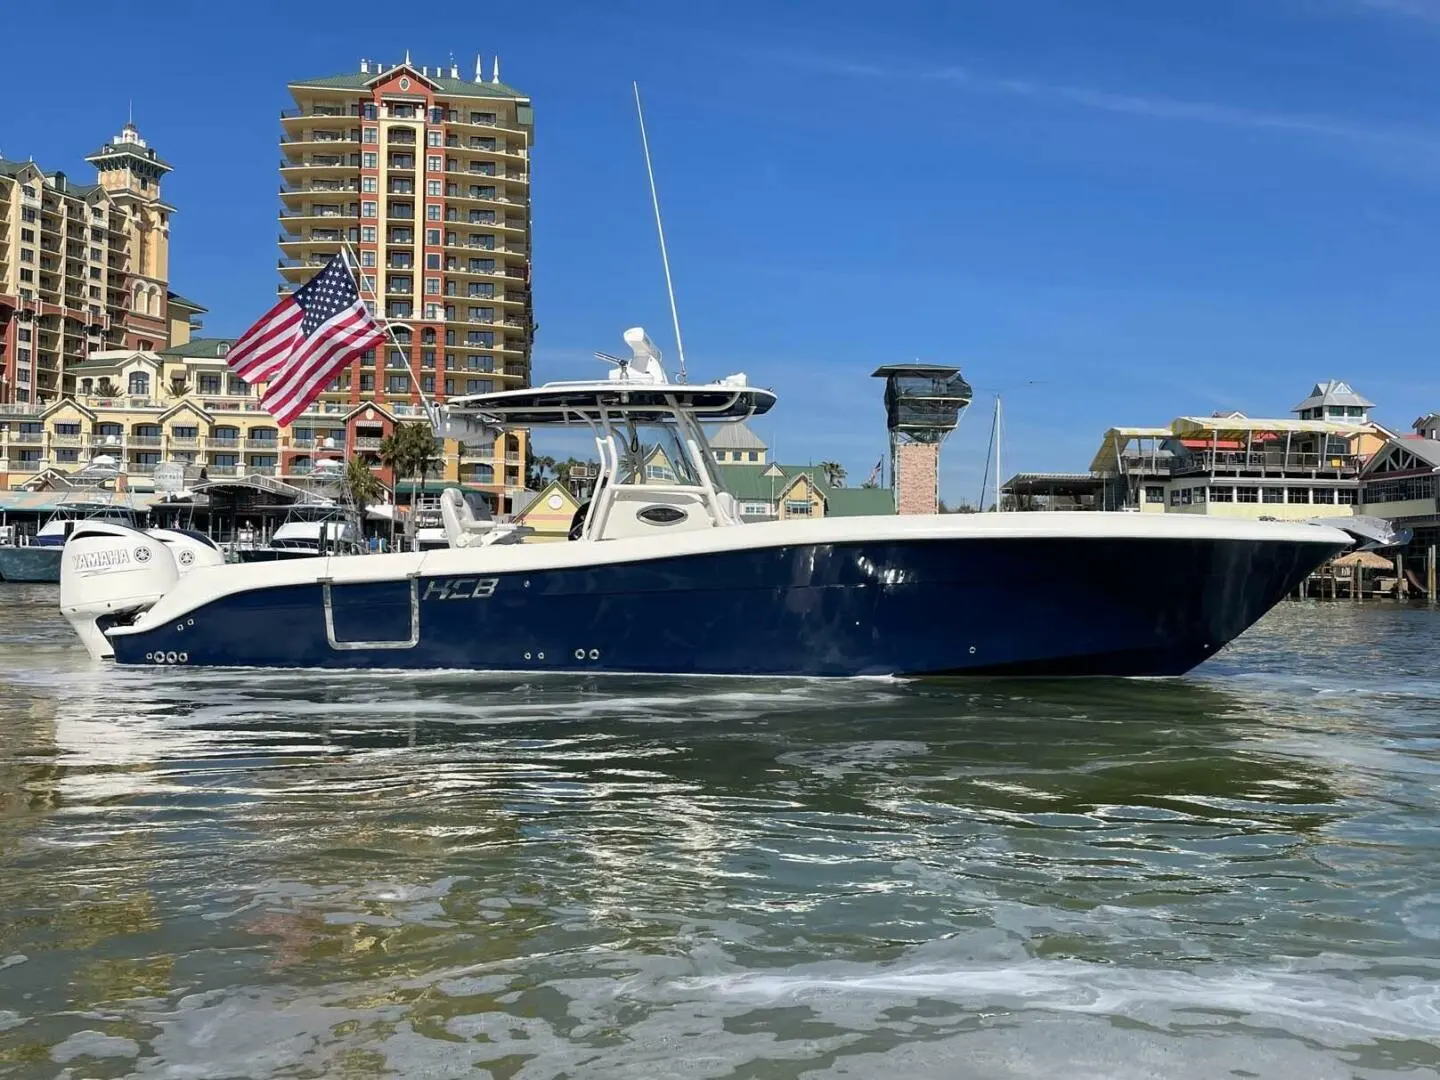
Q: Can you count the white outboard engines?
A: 2